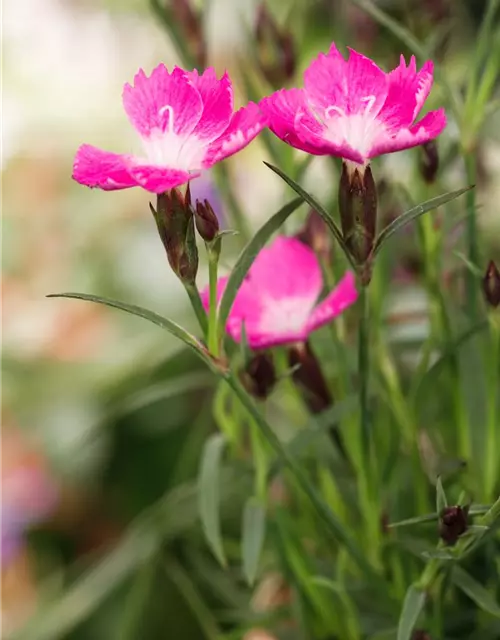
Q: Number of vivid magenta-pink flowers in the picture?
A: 3